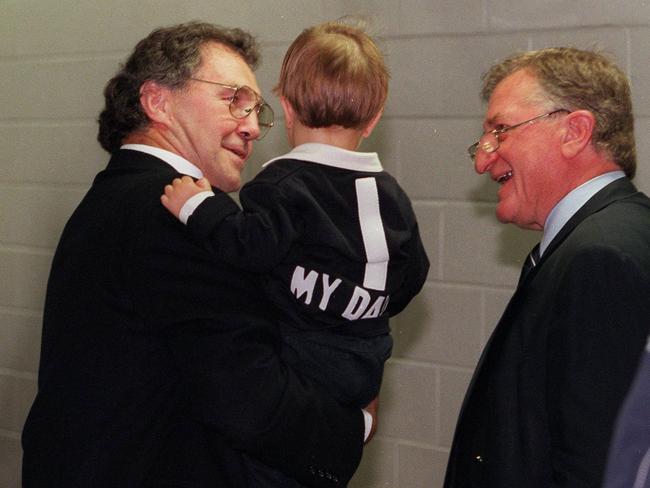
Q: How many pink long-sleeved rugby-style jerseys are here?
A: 0